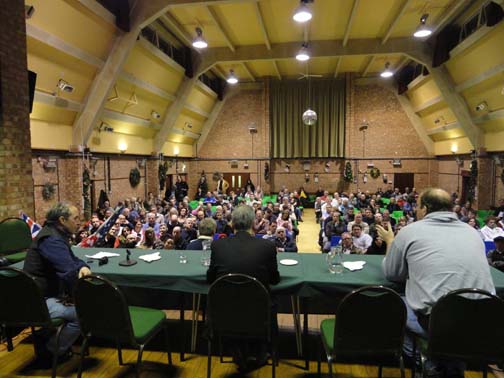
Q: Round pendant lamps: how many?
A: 6